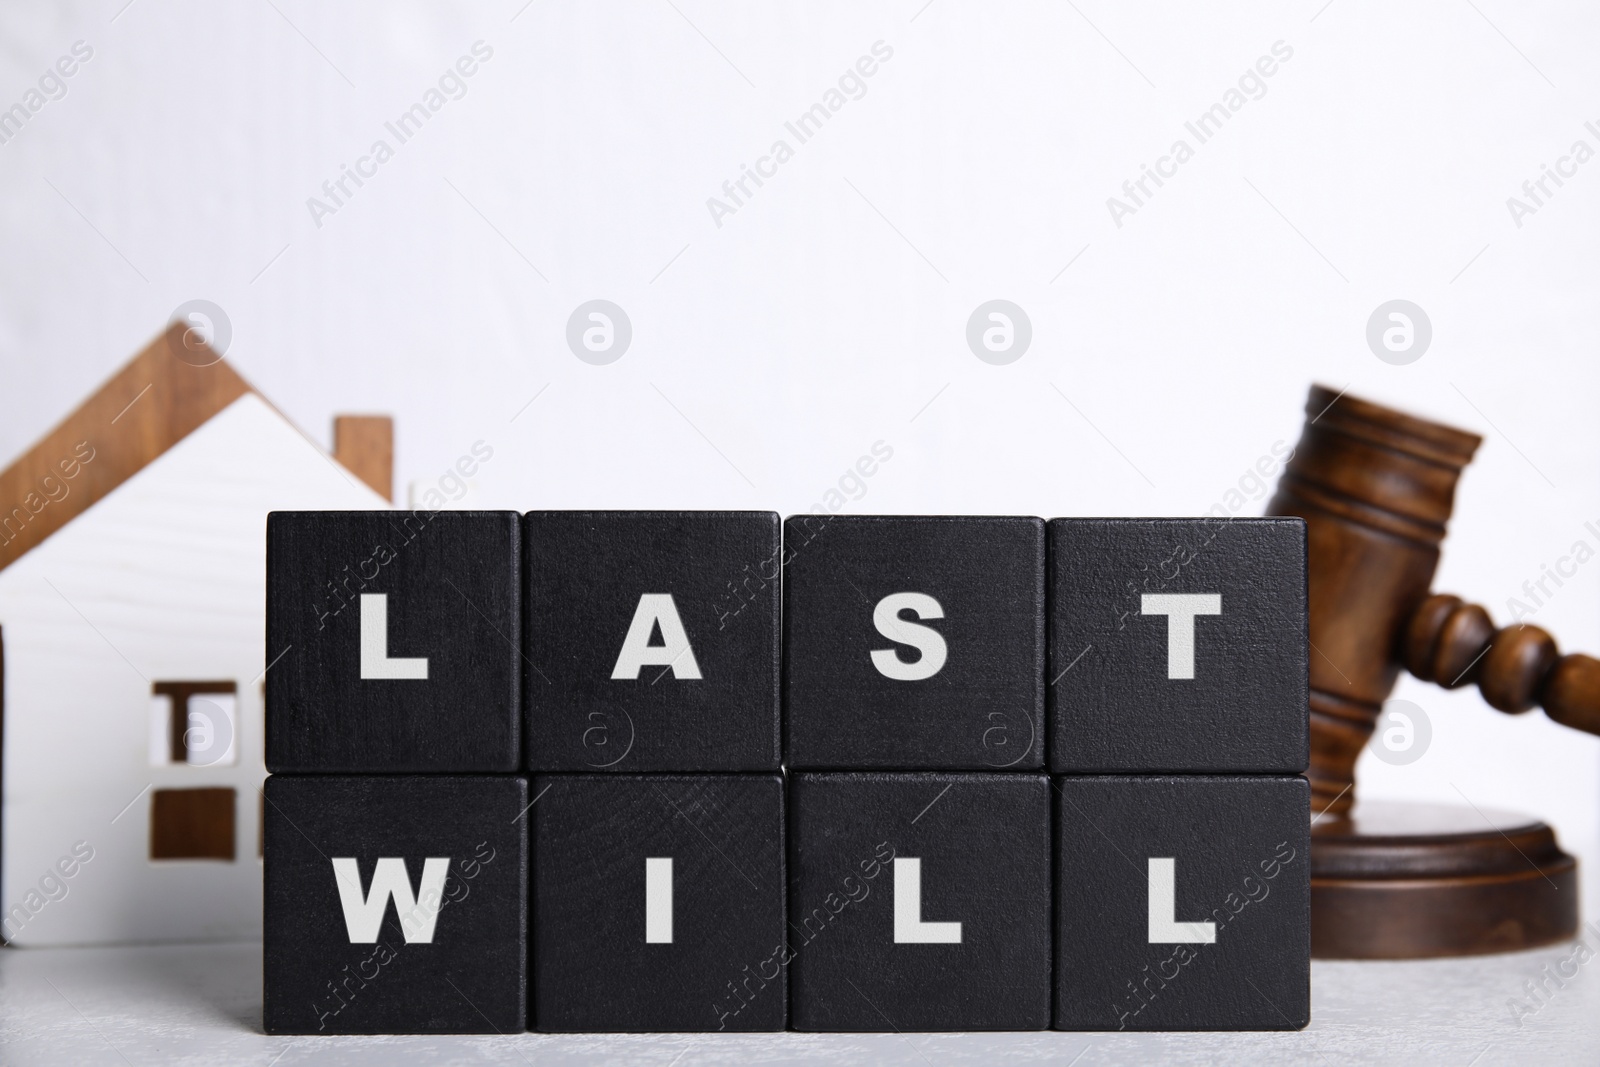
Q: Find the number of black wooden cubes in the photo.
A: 8